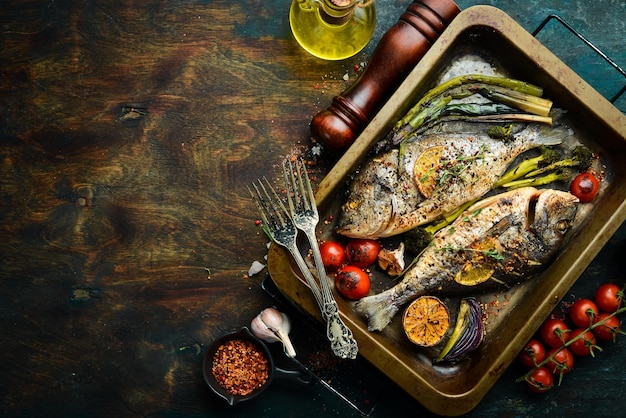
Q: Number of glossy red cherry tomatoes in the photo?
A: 12